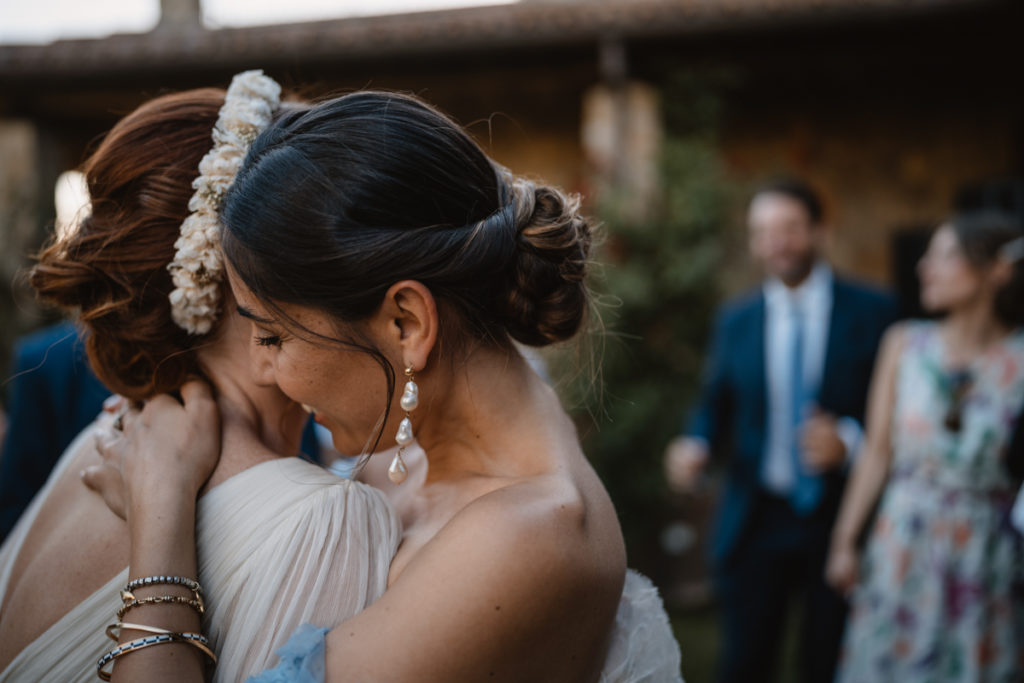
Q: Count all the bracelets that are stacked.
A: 4